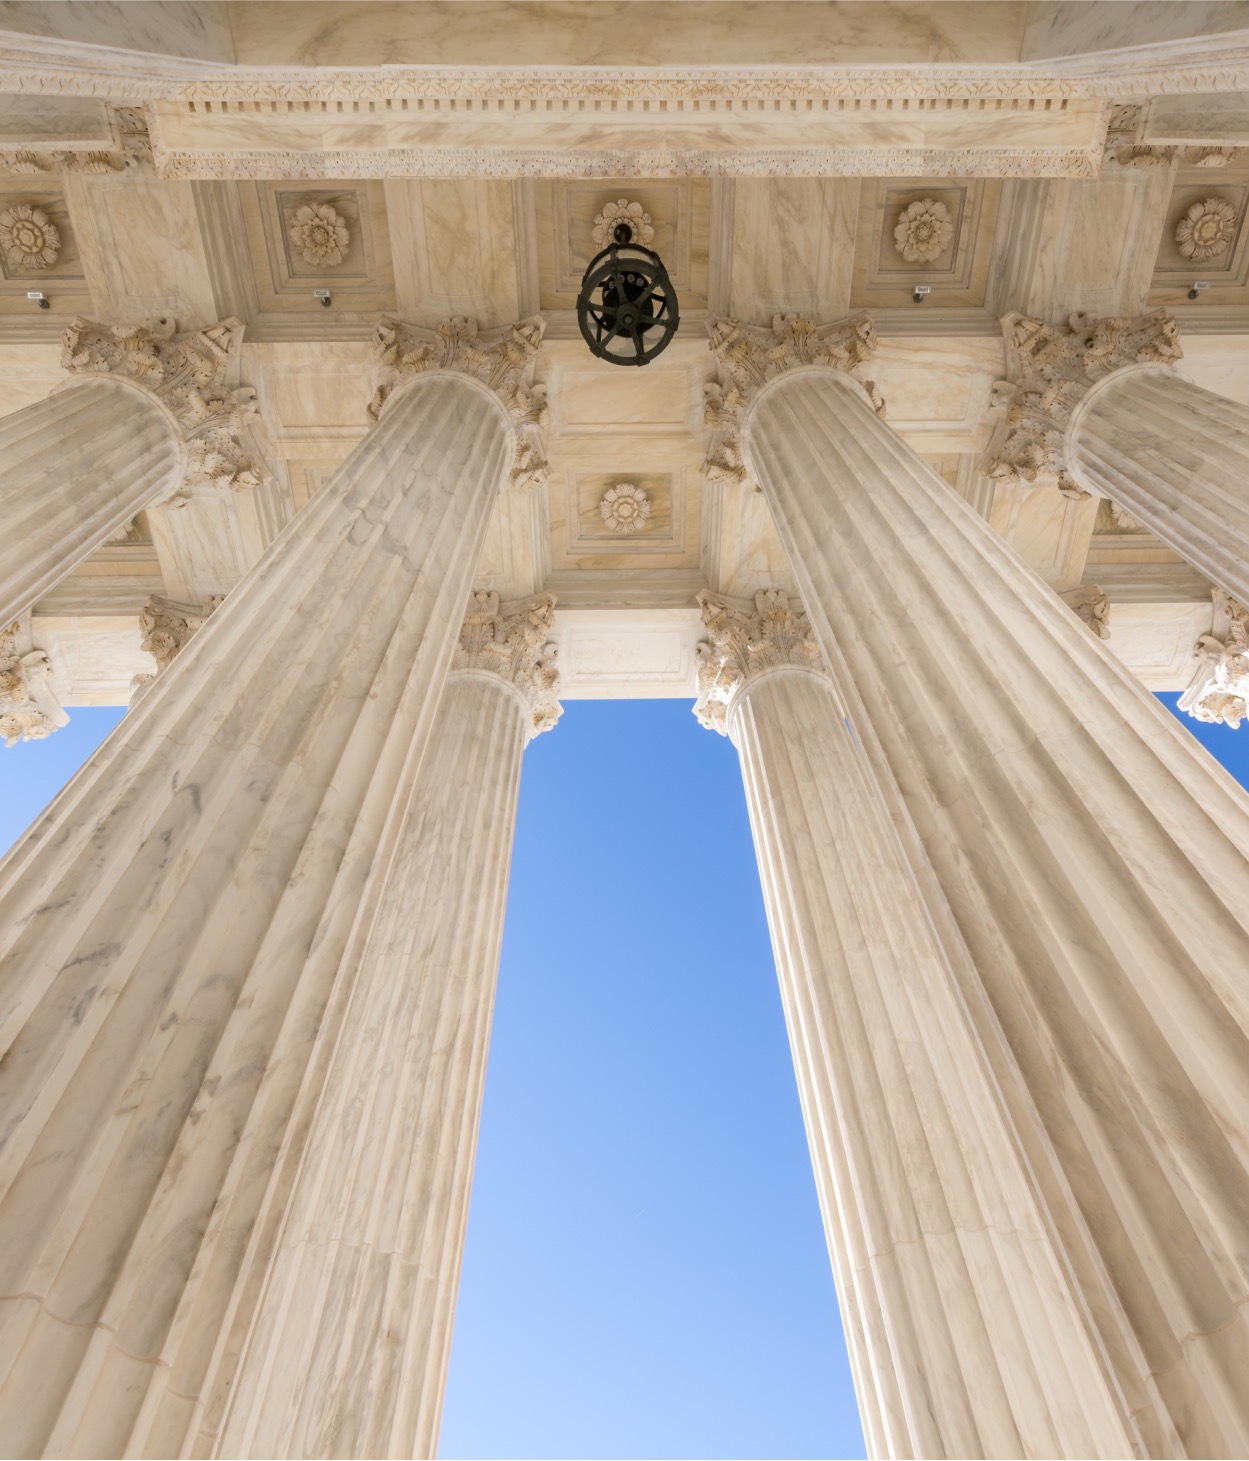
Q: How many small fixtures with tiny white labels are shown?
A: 4